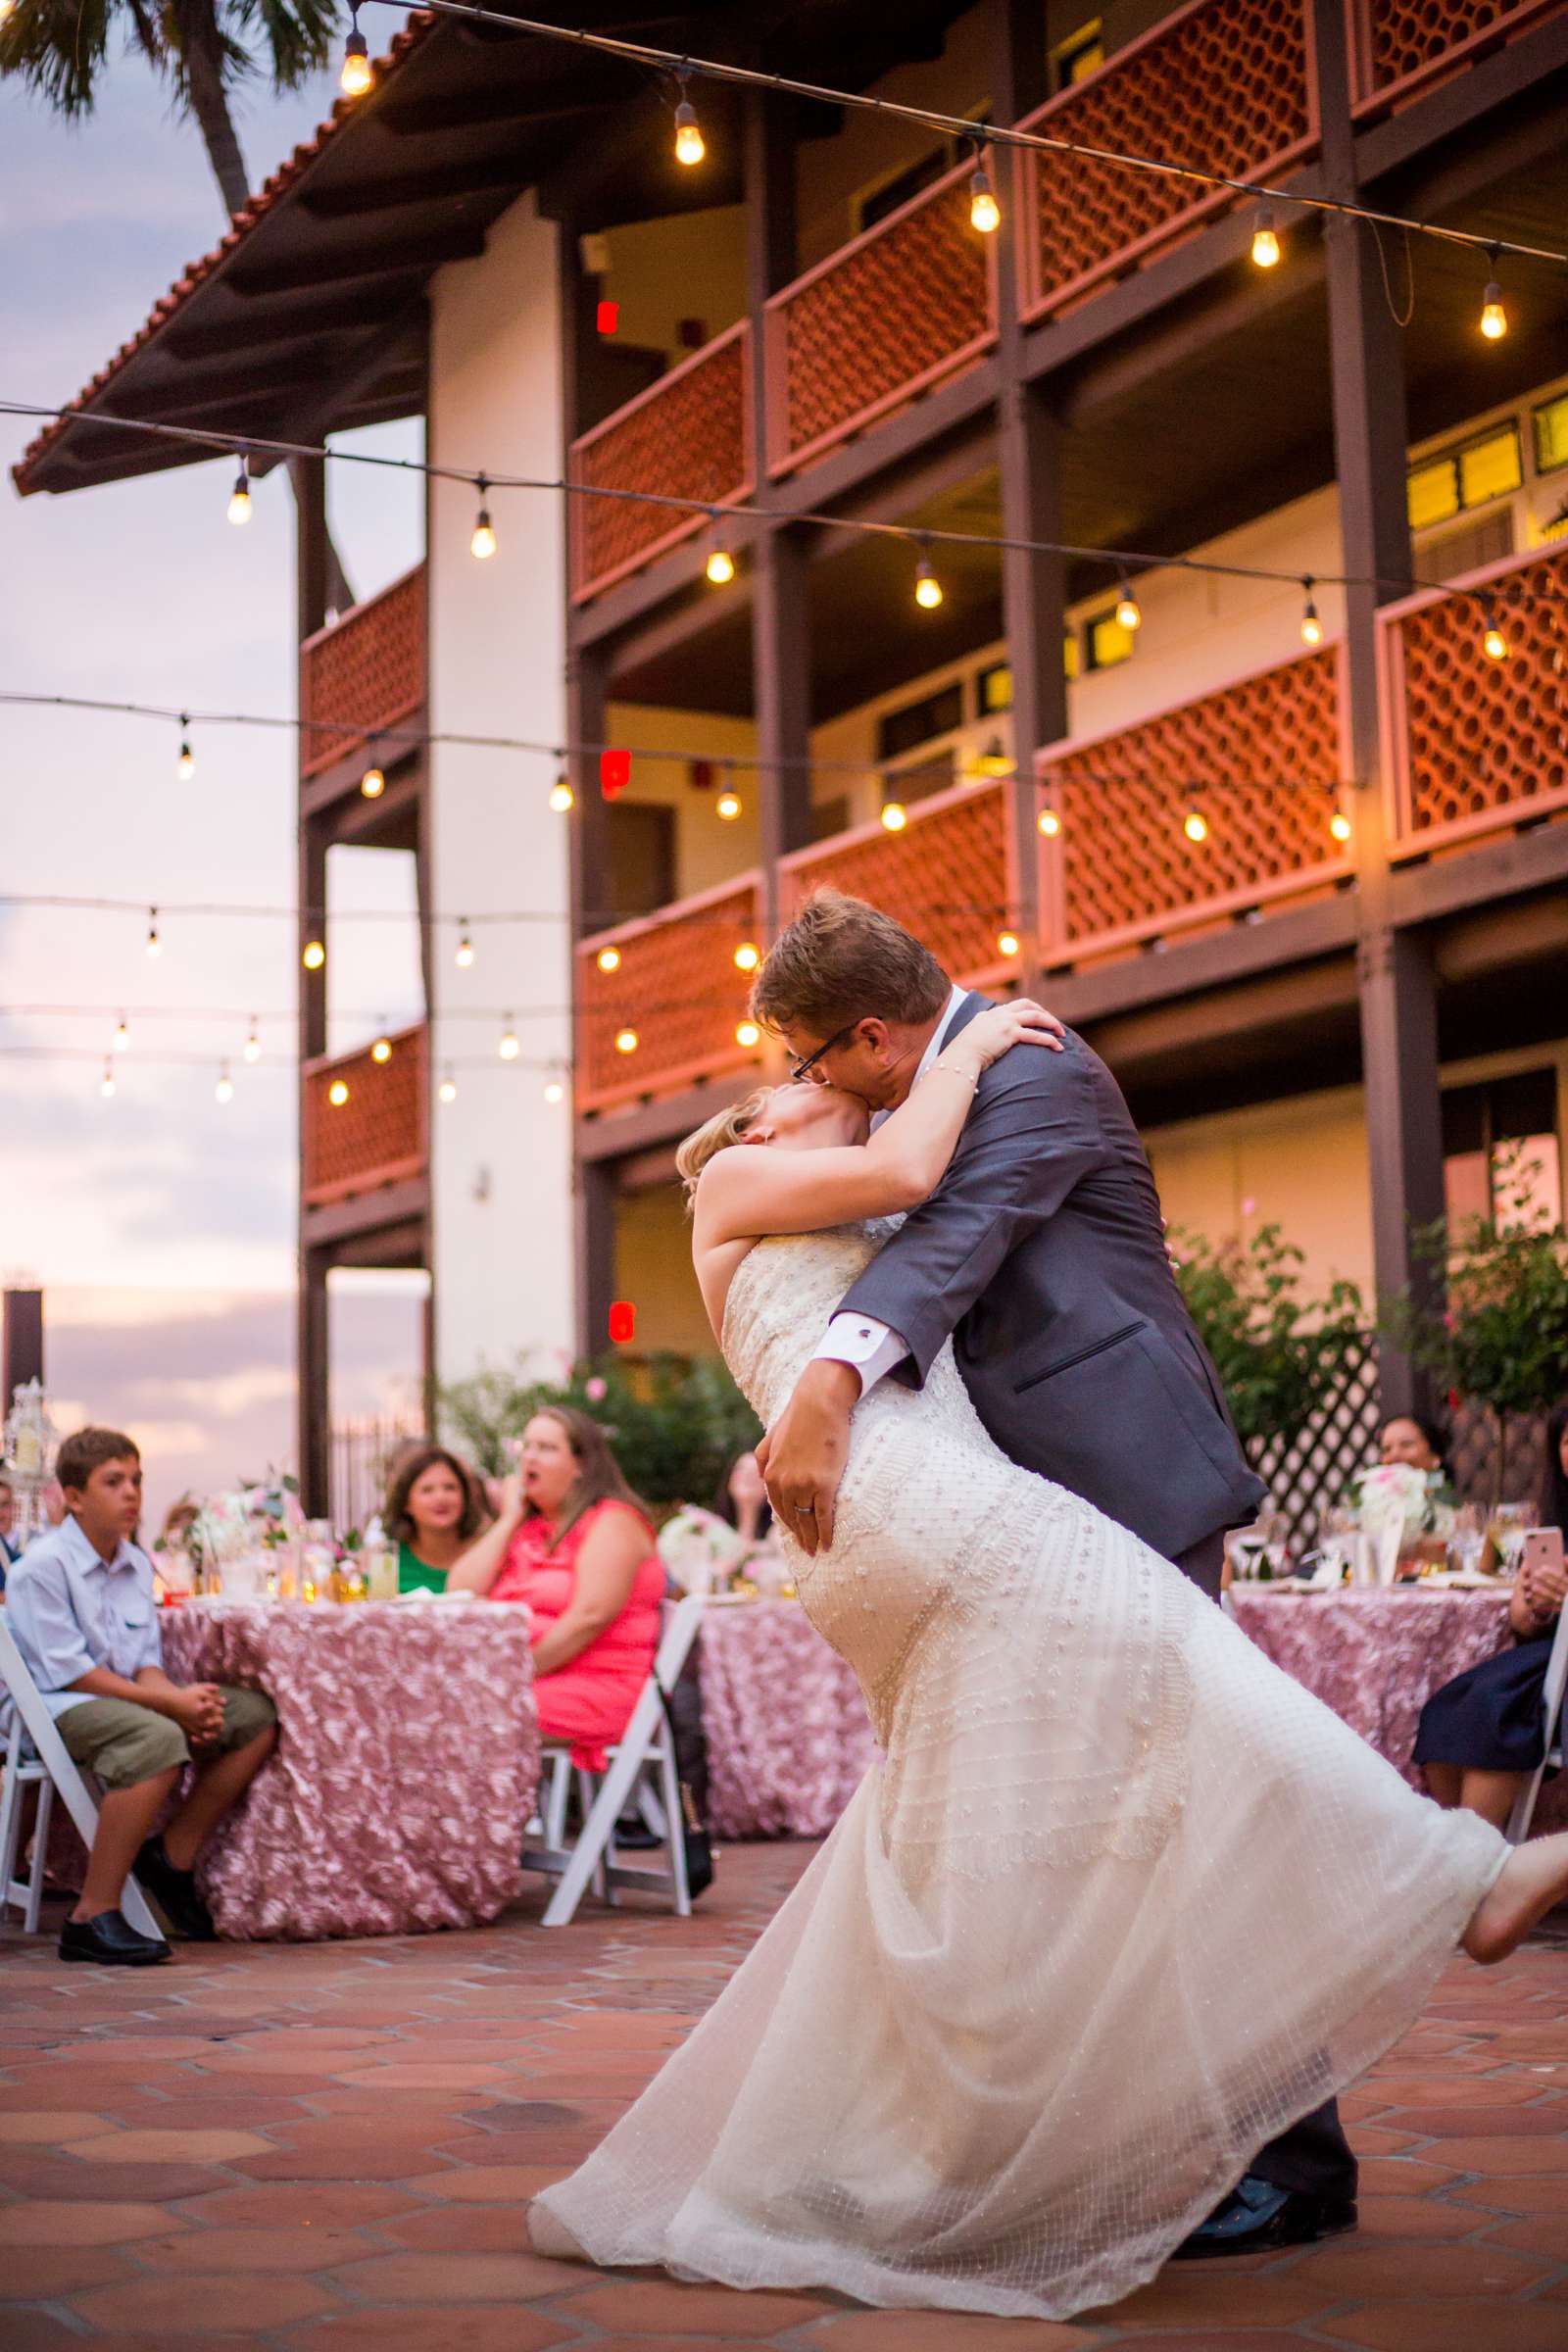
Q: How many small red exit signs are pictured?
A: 3